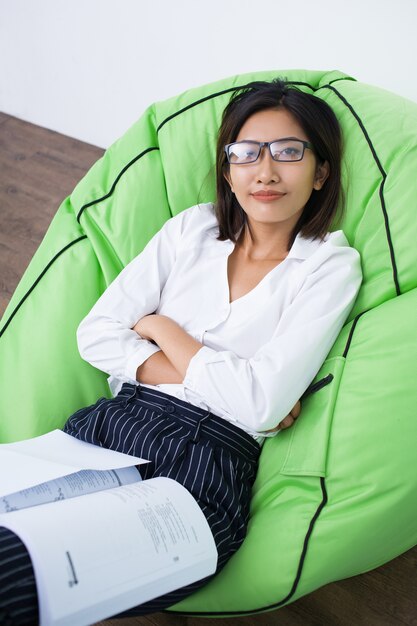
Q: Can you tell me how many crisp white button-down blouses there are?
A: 1